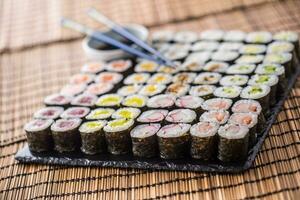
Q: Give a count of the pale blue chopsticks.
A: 2